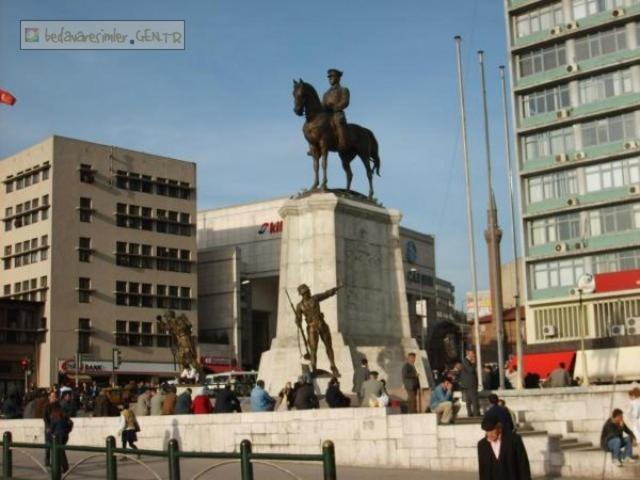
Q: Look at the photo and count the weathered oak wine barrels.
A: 0